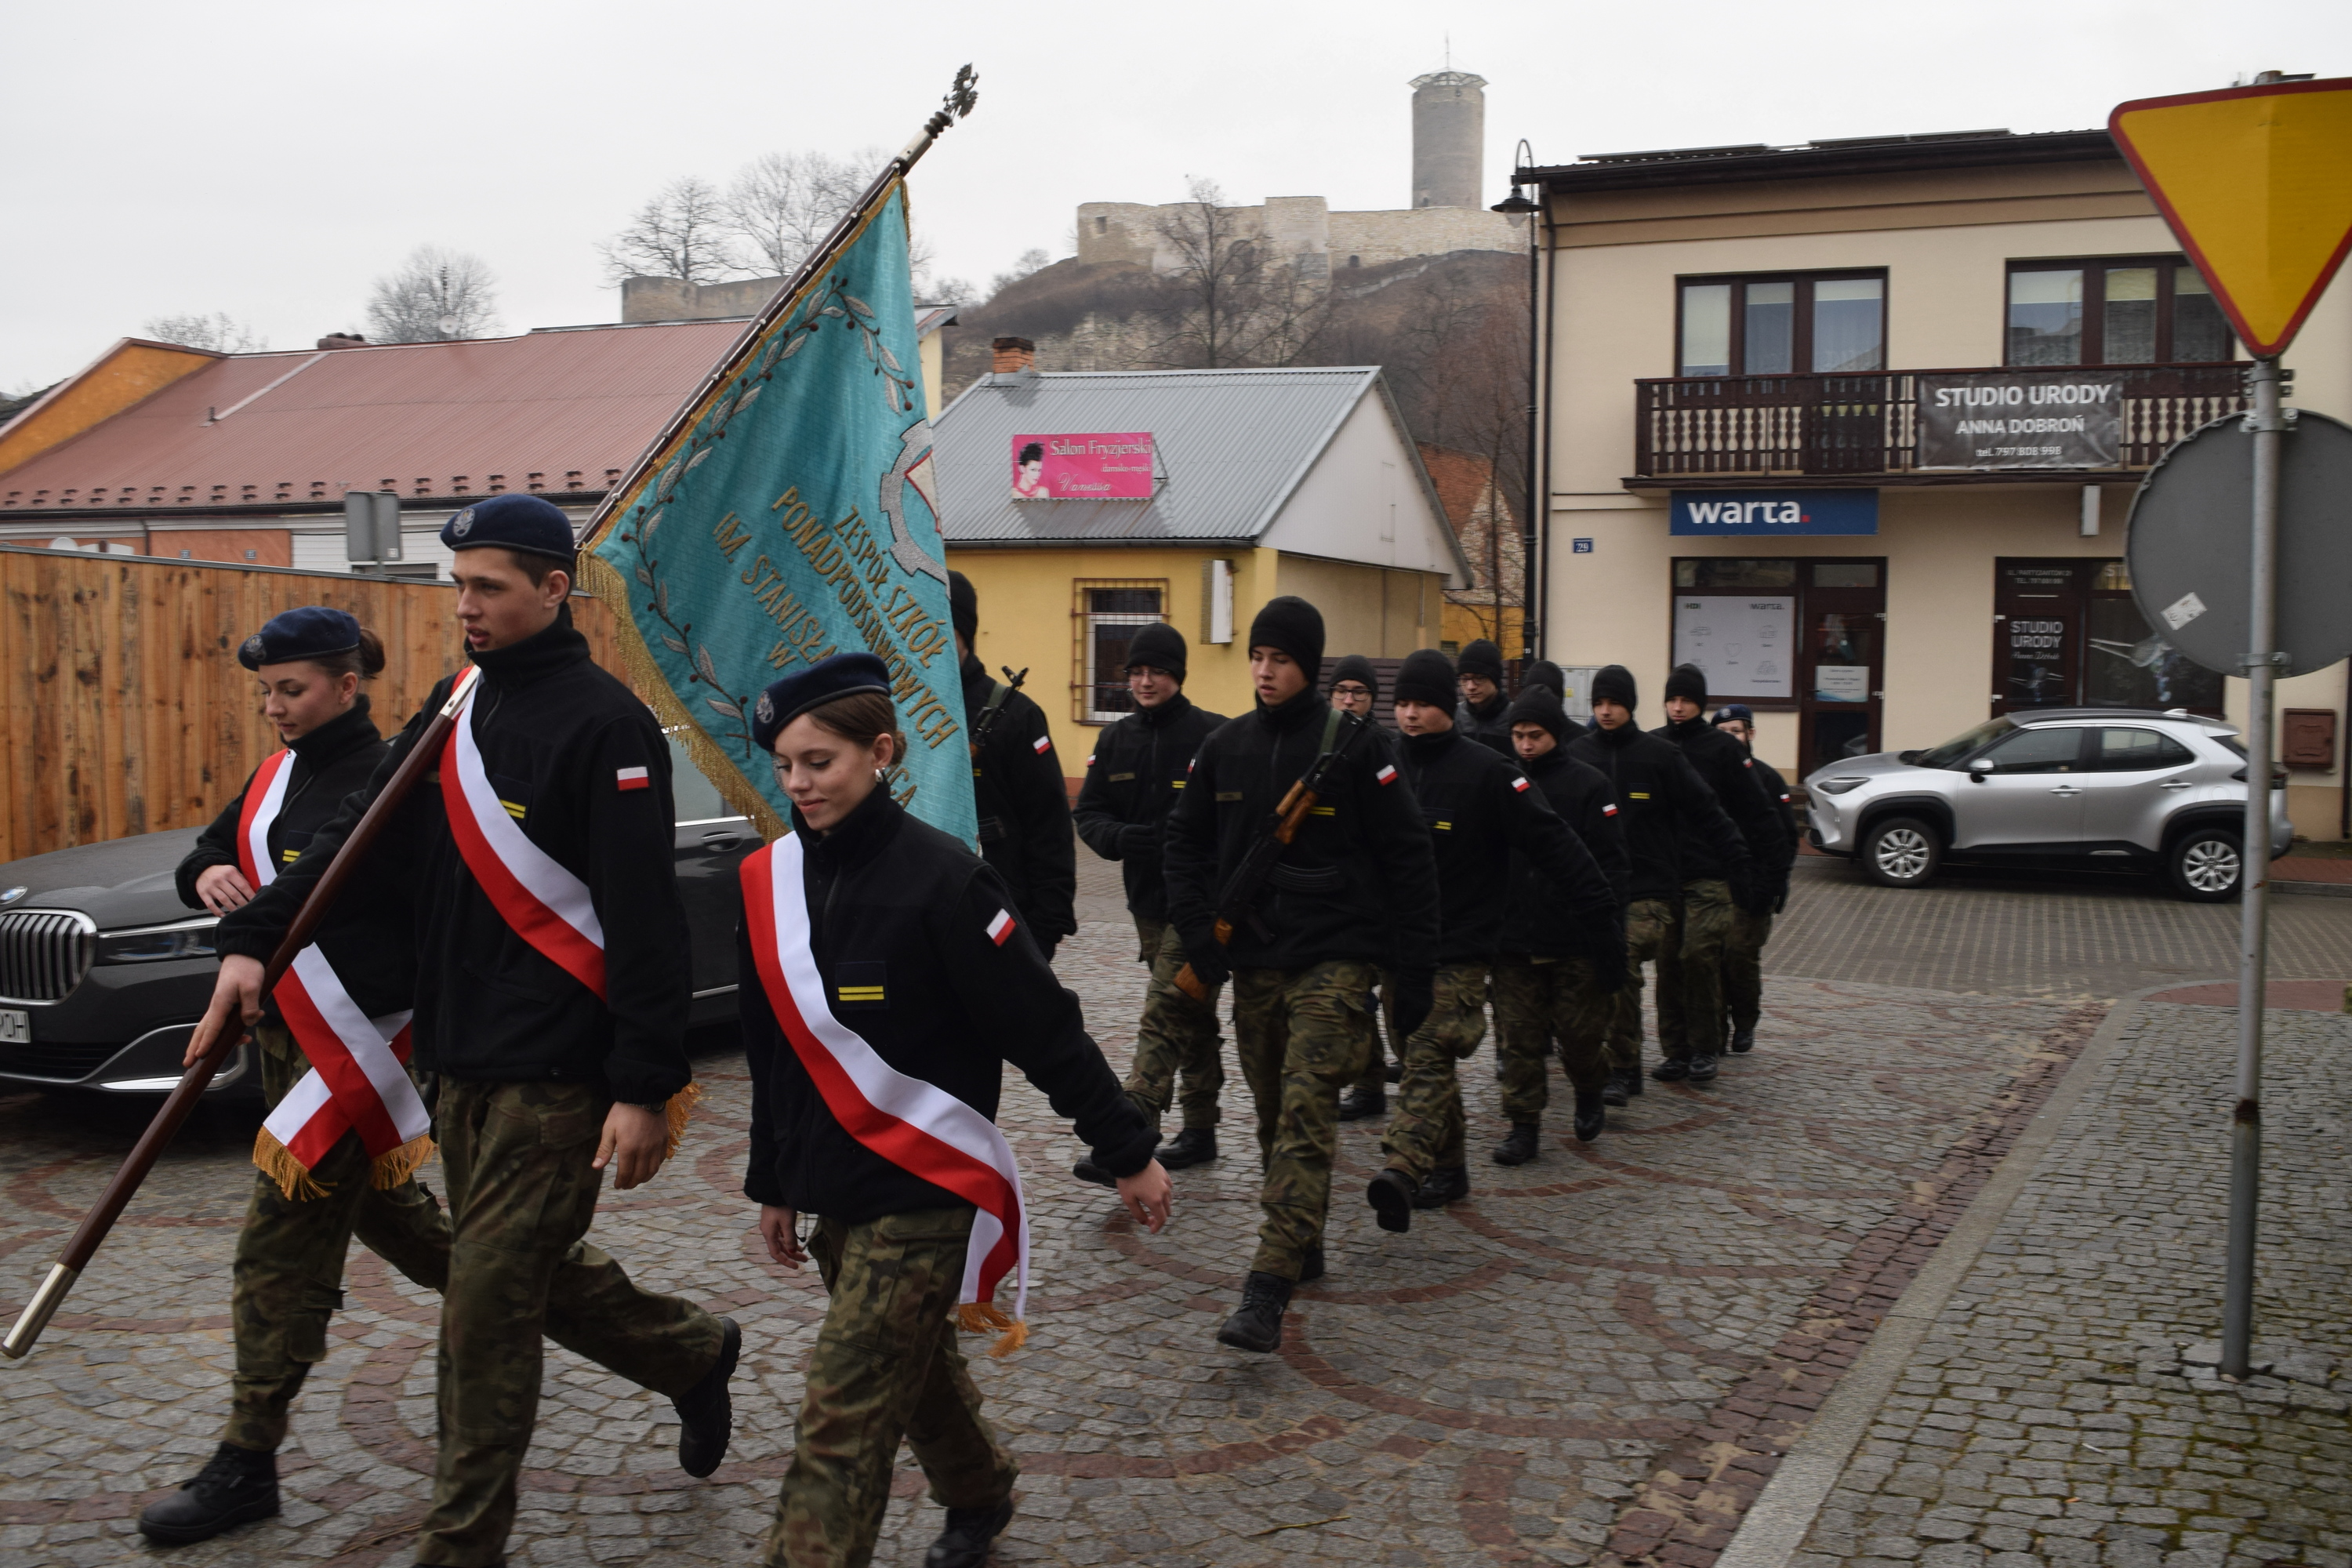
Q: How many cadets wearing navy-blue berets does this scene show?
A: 4